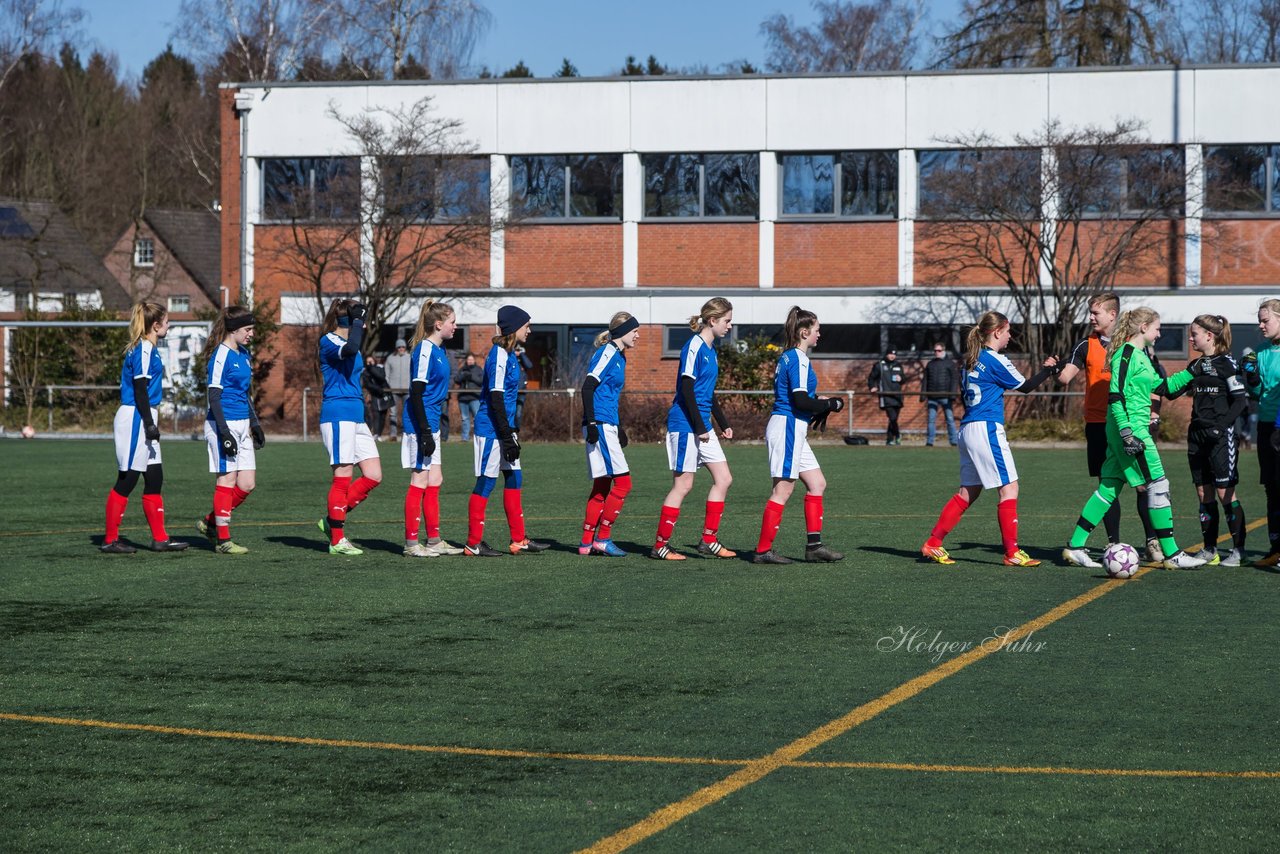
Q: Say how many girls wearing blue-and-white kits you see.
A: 9